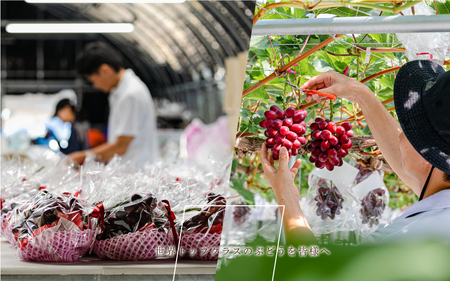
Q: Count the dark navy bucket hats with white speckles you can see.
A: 1